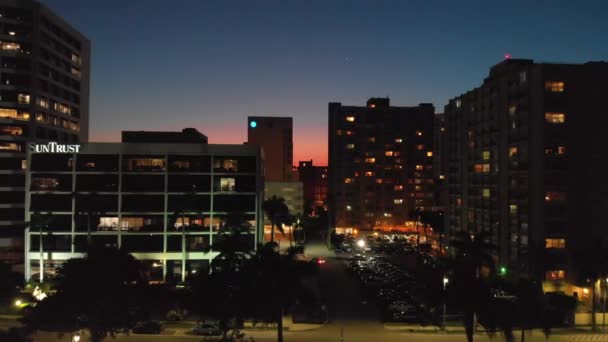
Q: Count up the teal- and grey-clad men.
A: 0